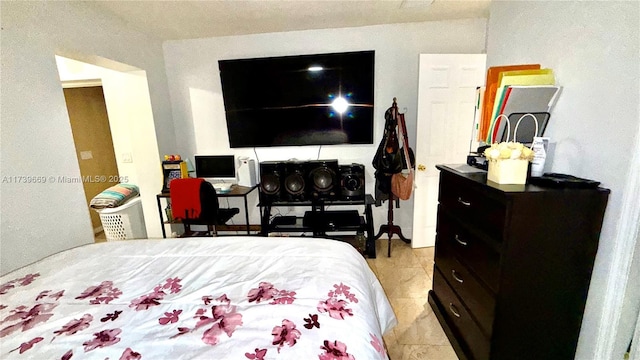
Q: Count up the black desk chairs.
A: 1